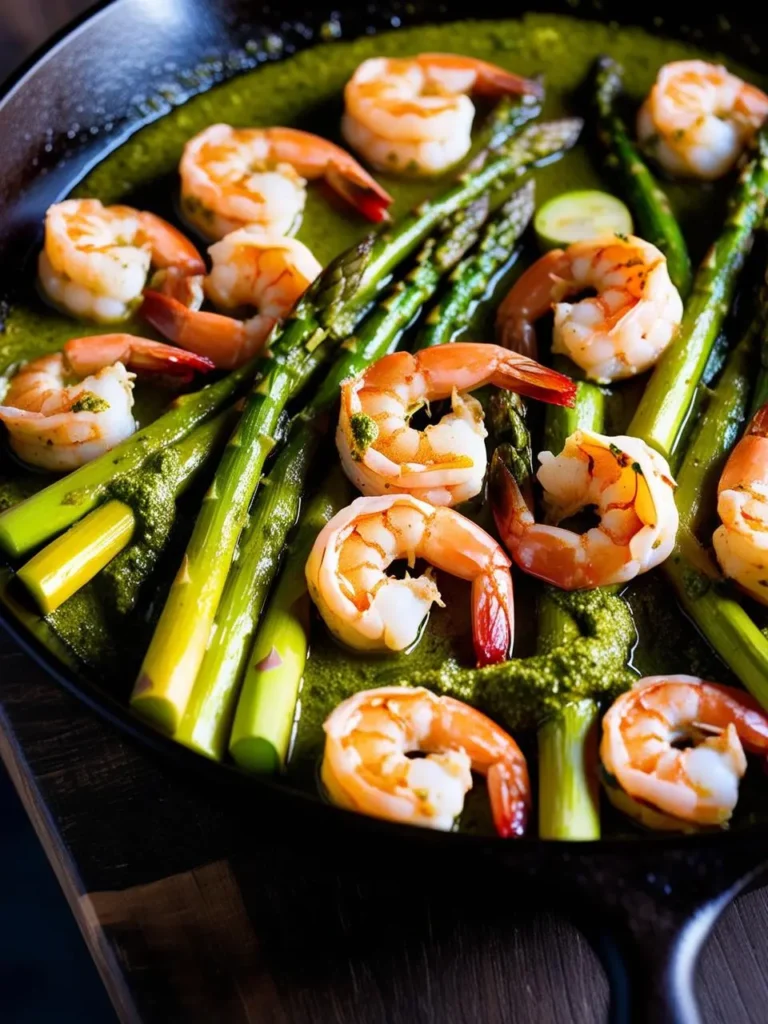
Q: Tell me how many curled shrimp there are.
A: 13